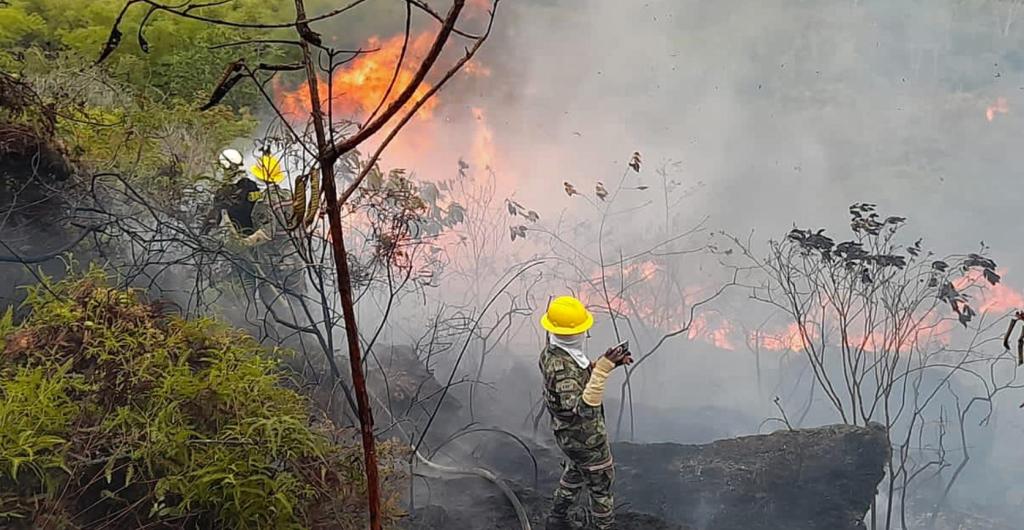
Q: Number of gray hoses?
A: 1